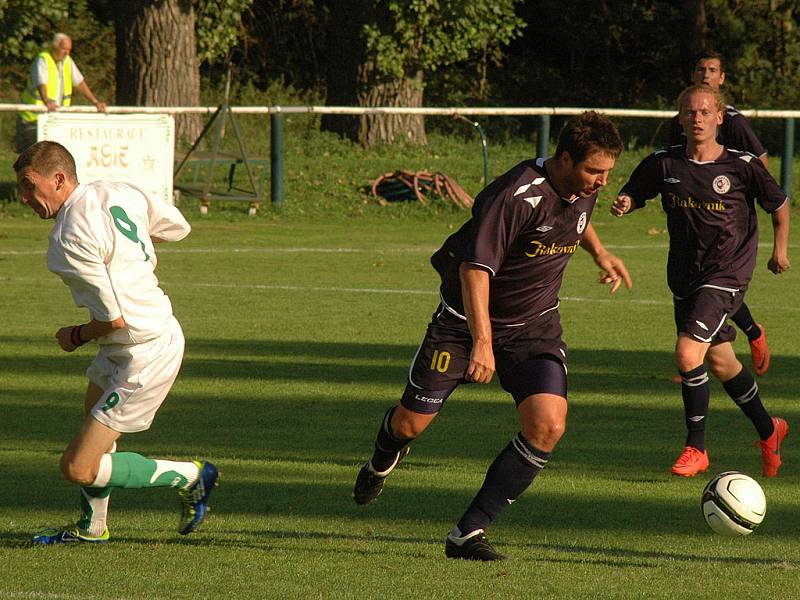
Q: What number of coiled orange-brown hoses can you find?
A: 1